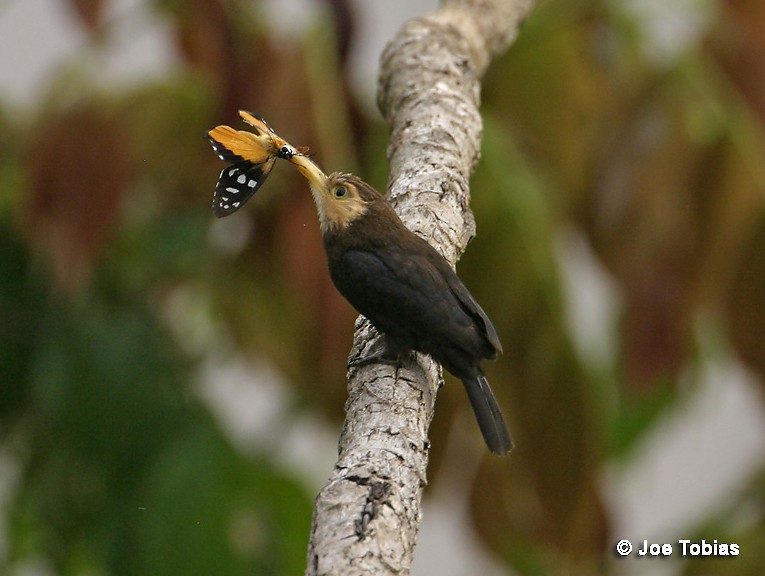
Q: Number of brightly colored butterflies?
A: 1